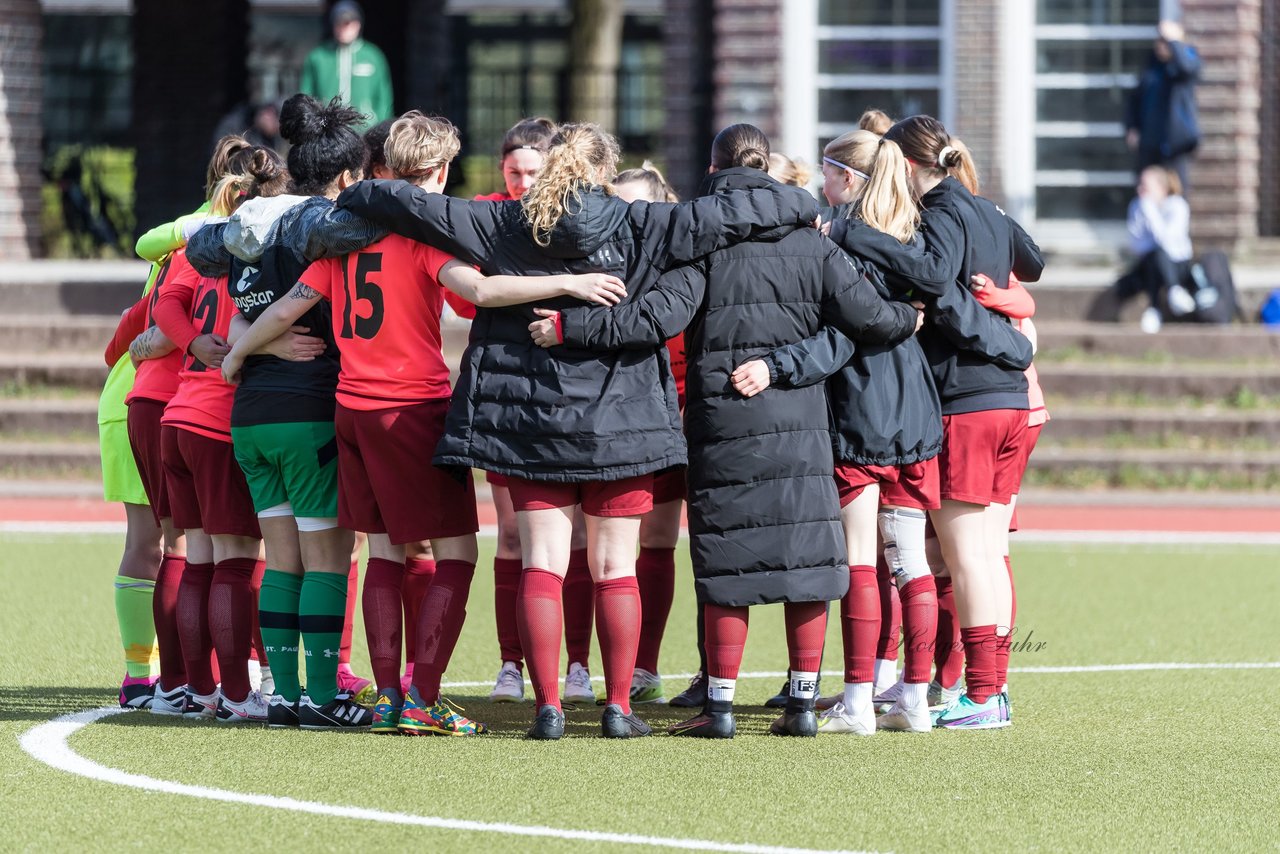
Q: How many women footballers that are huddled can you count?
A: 15